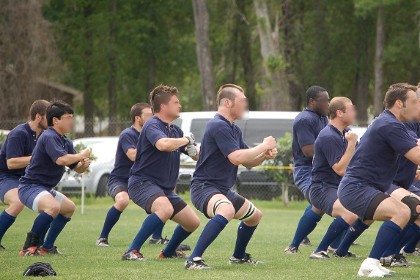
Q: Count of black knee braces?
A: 1